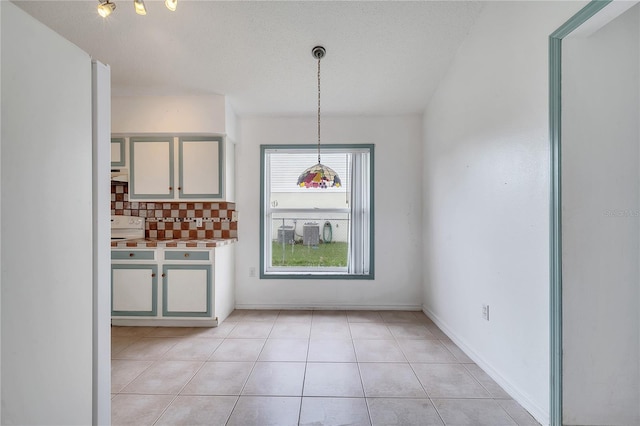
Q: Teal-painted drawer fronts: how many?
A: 2